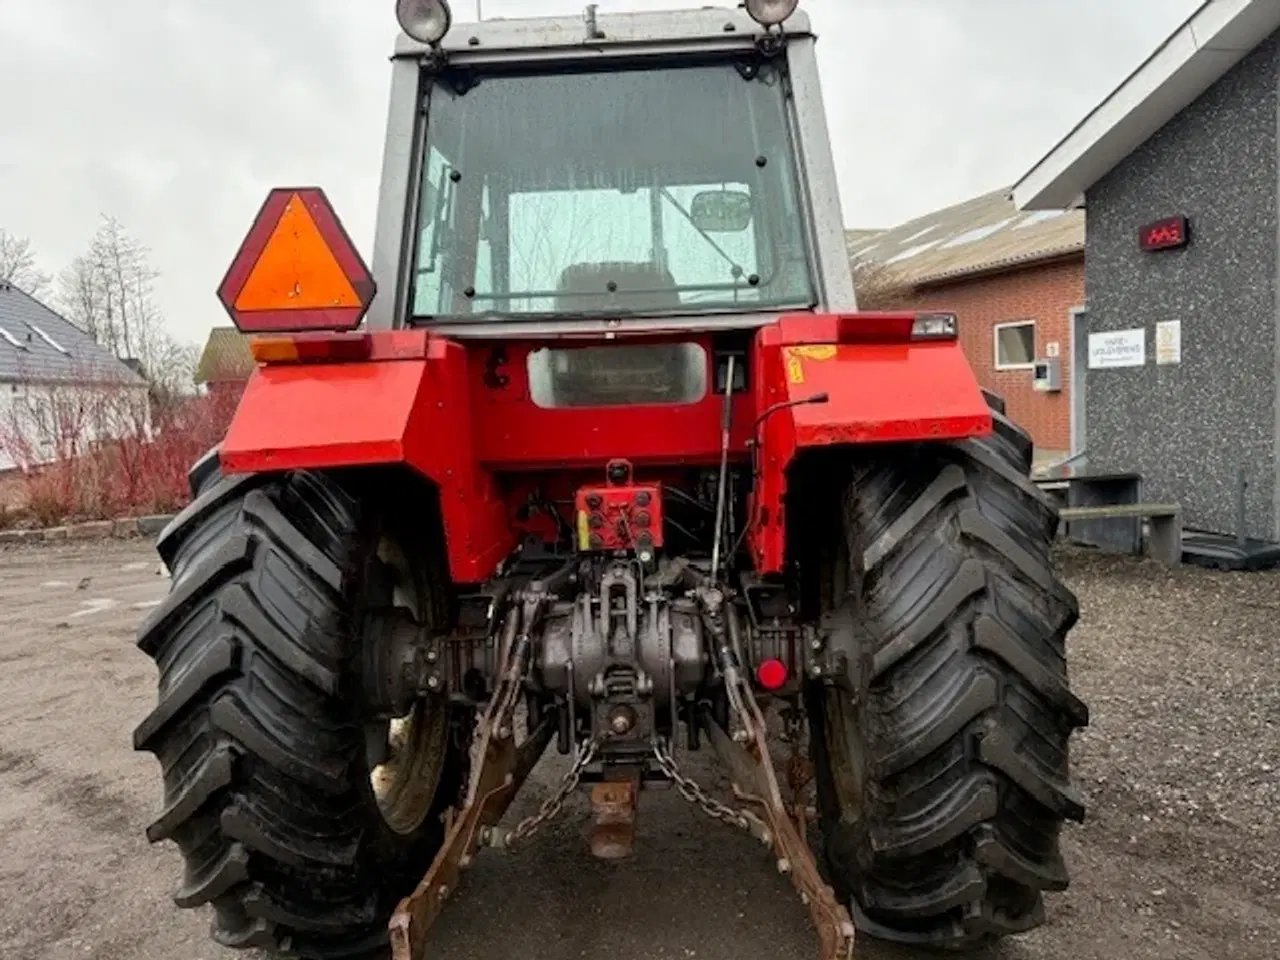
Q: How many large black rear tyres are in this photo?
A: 2